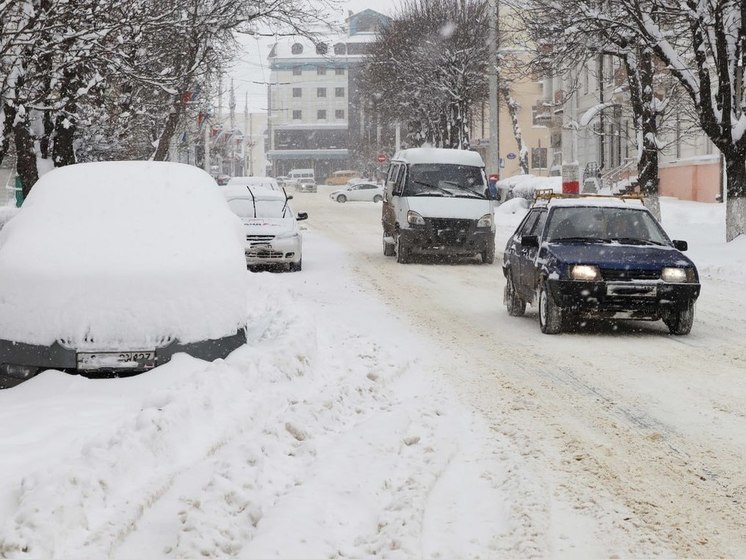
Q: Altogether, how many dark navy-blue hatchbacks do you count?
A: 1